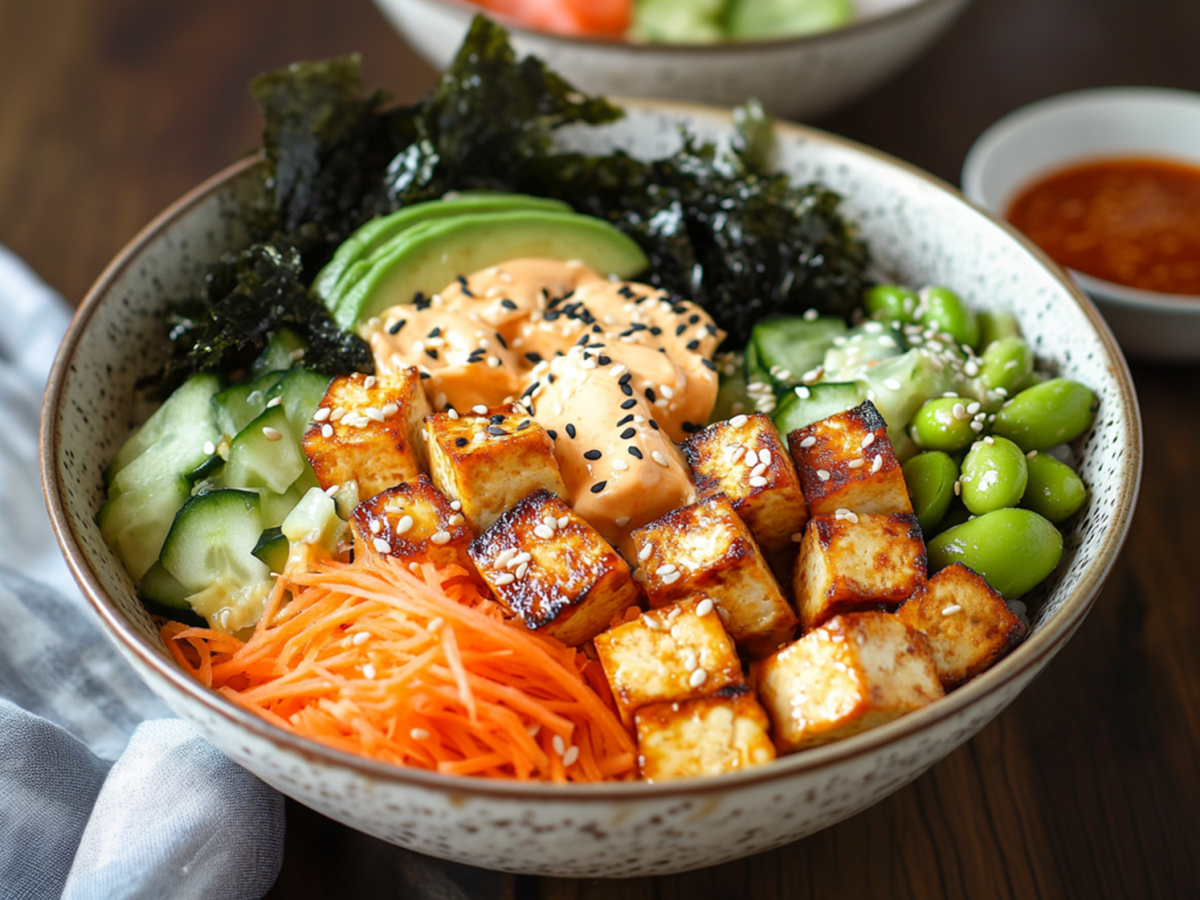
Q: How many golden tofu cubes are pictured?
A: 12